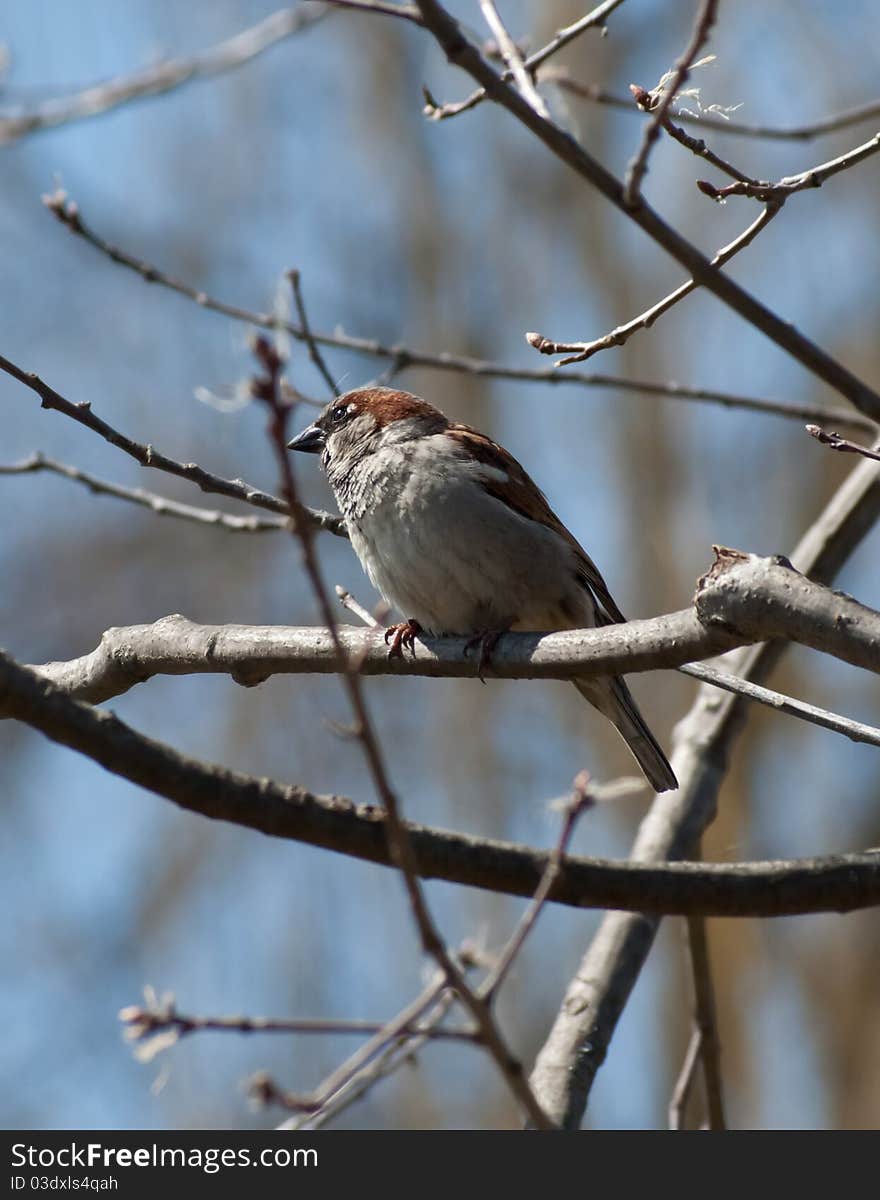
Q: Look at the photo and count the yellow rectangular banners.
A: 0